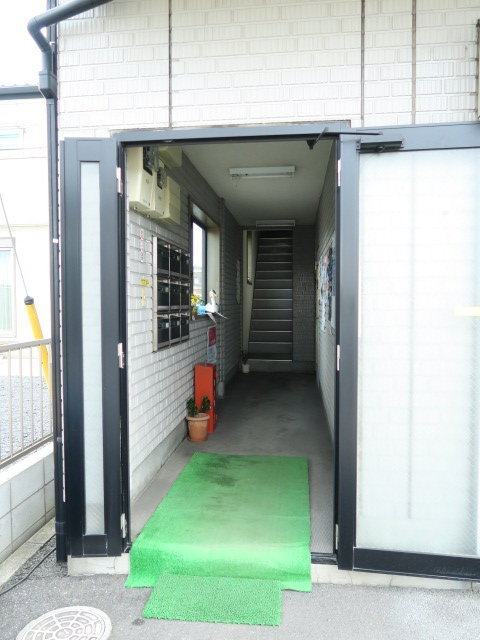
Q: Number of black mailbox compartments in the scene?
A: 9